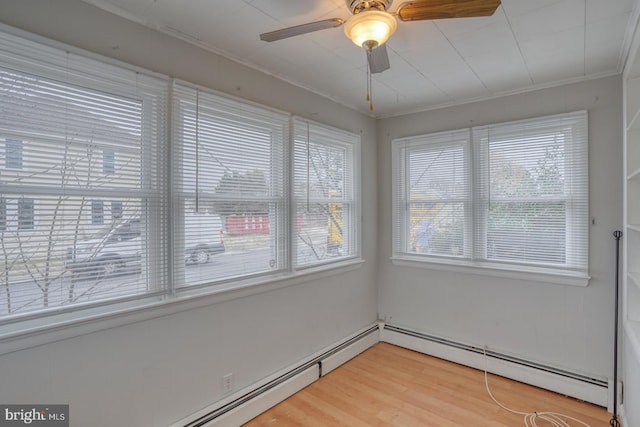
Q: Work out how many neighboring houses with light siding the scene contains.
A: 1